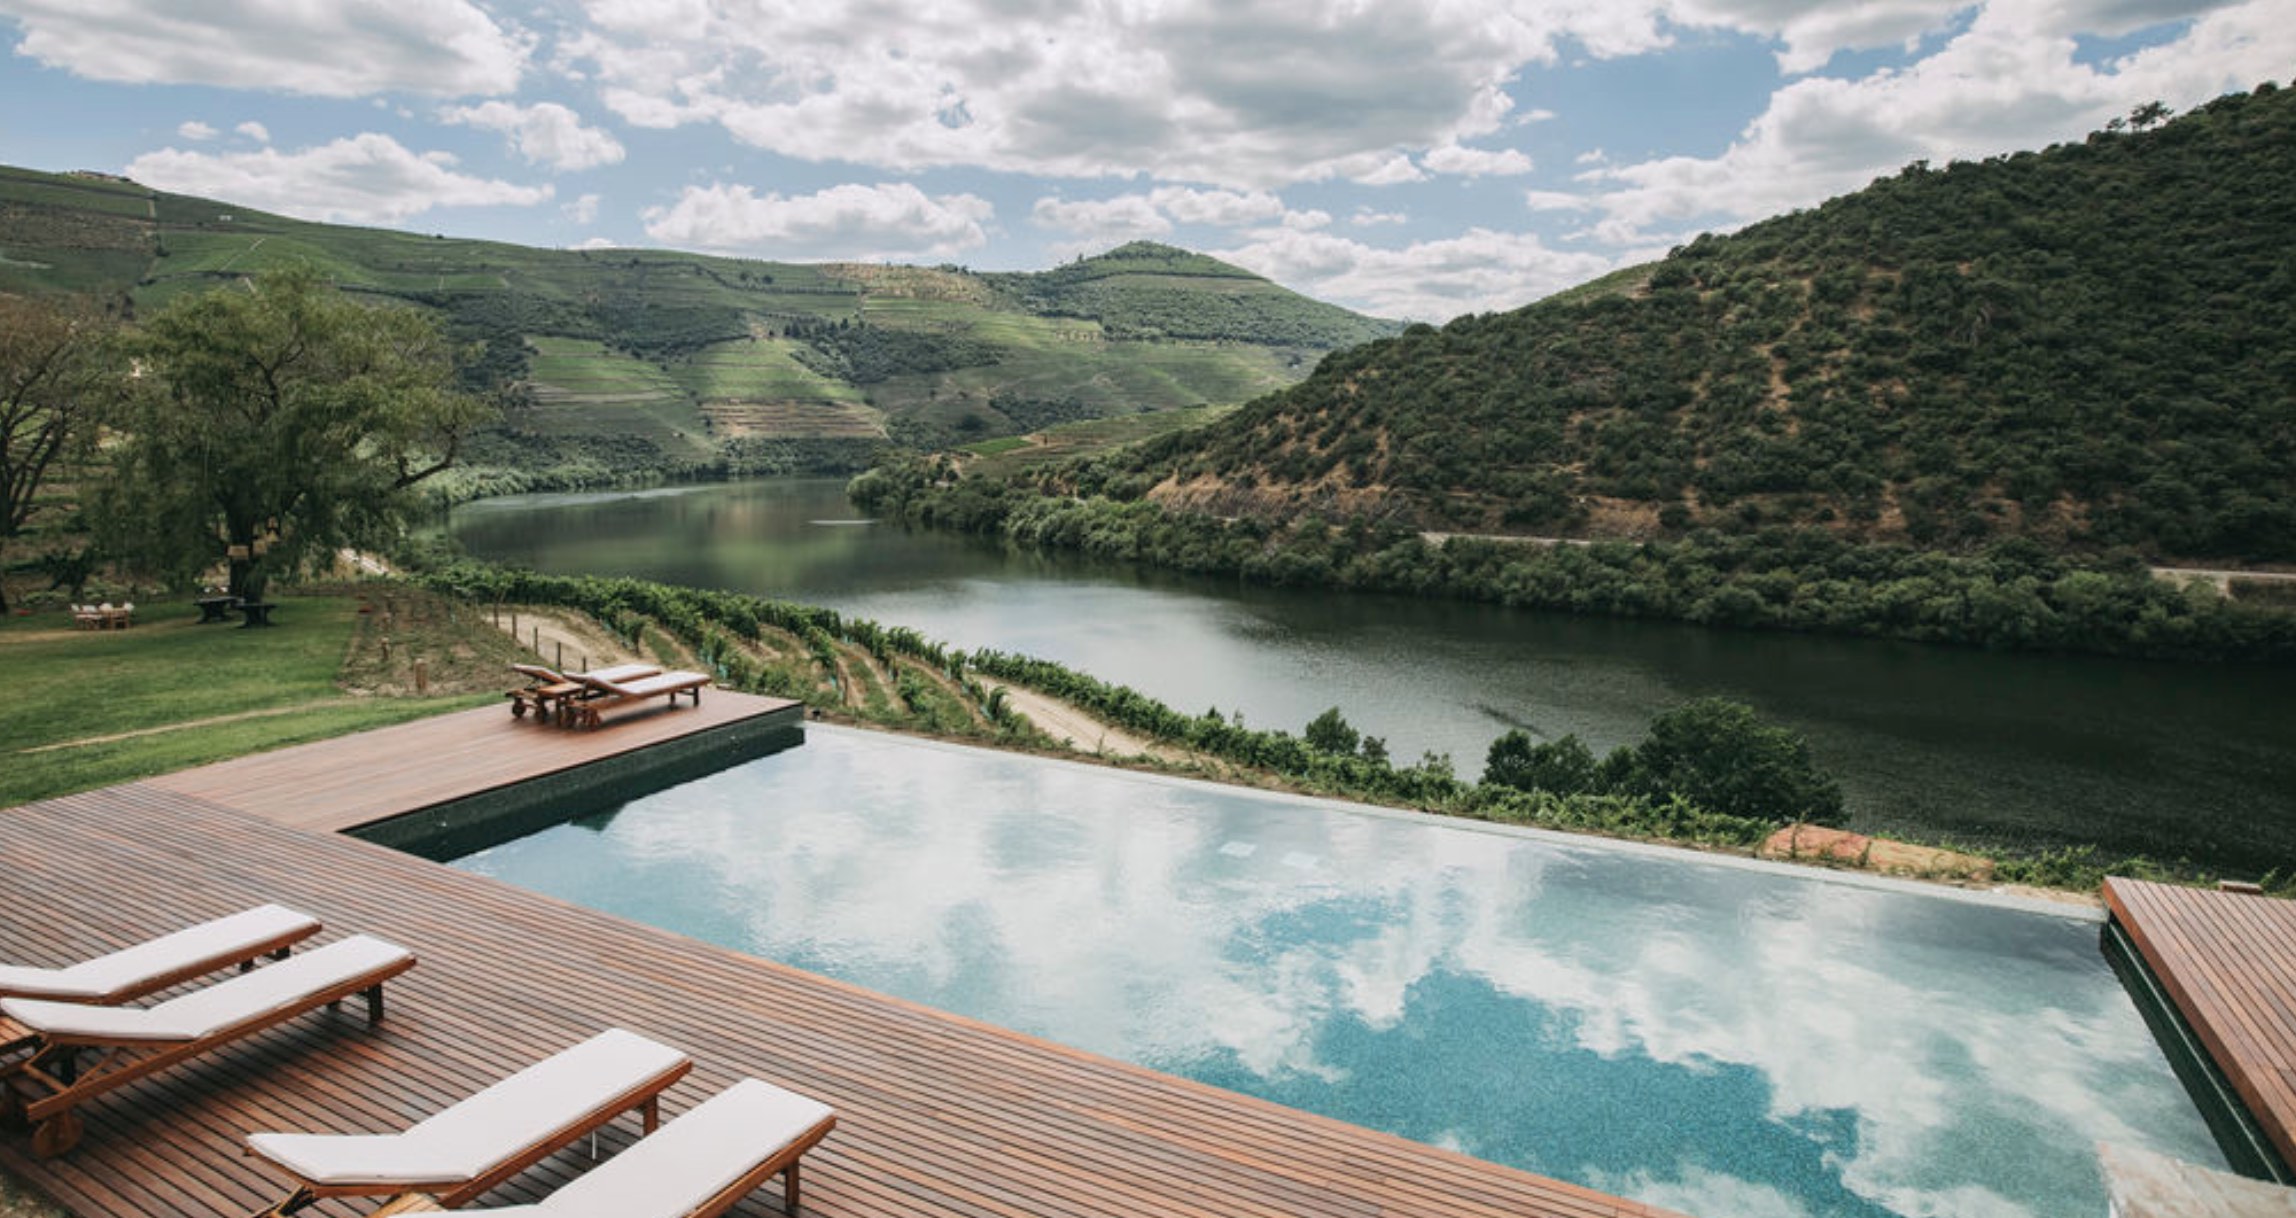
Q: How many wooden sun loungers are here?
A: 6